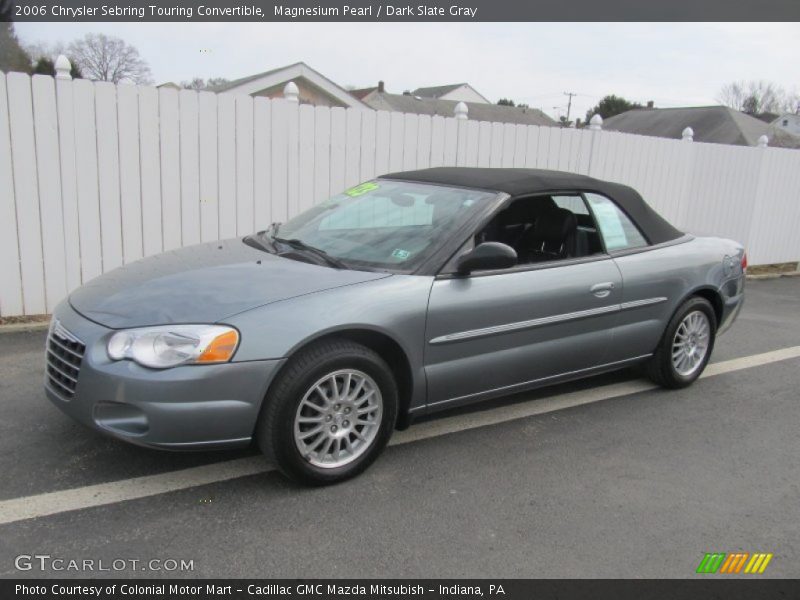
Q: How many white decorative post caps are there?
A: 6